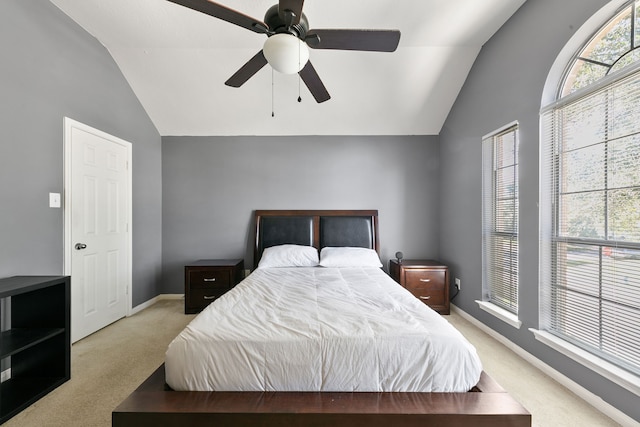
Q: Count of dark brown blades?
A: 5